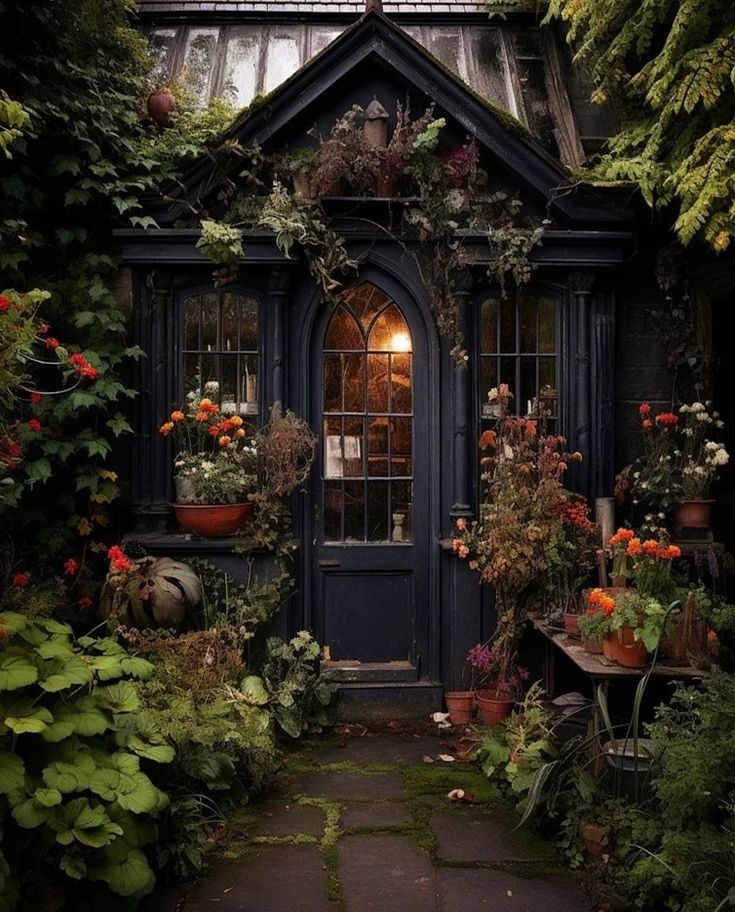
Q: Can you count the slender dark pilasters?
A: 4